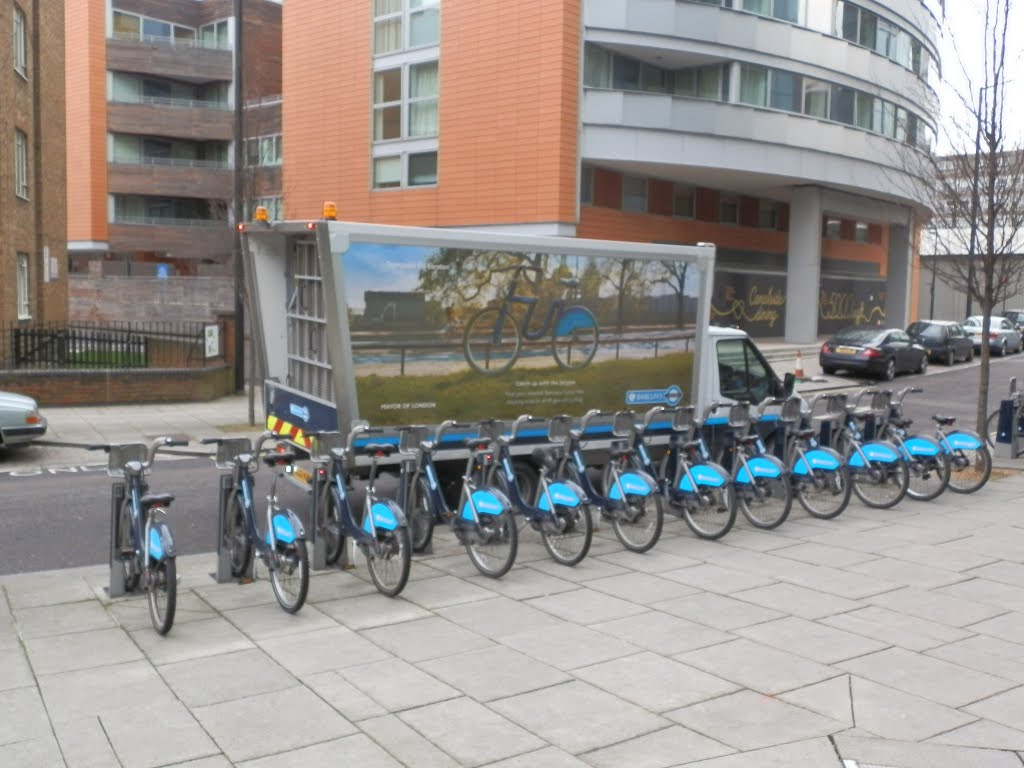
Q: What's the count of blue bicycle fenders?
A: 12